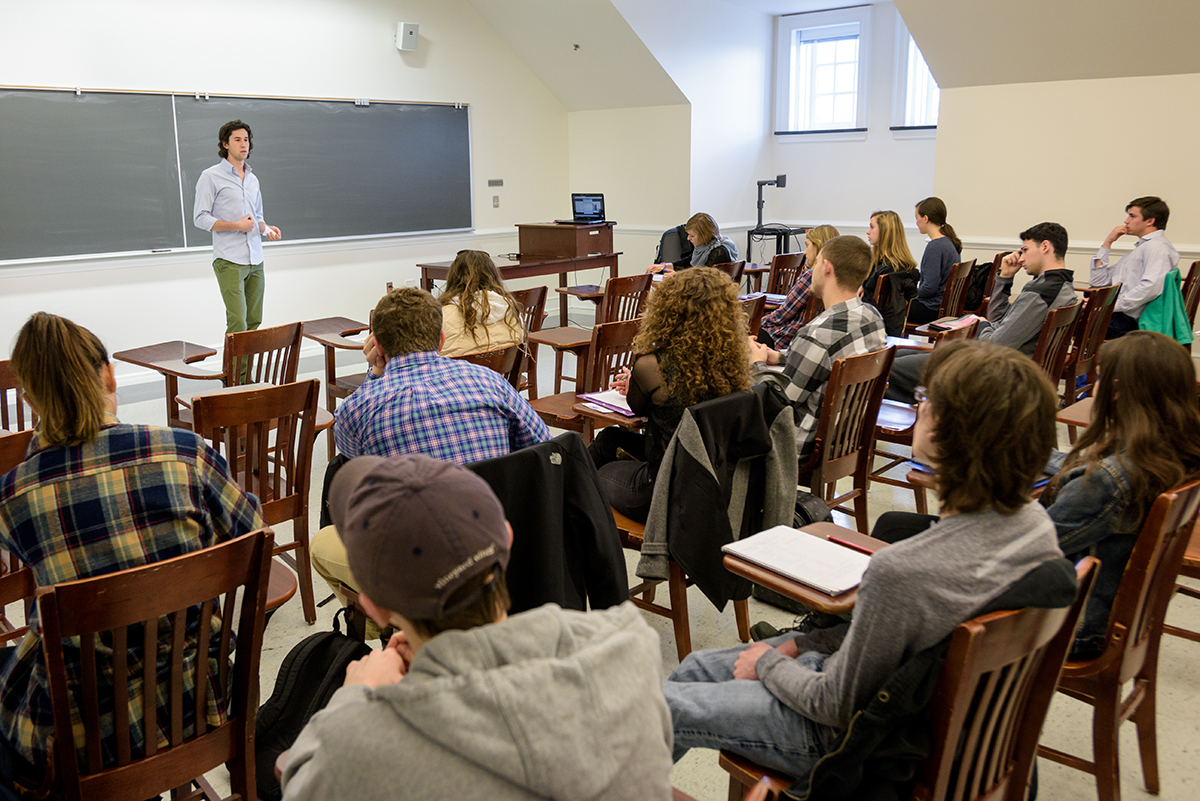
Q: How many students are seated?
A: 14